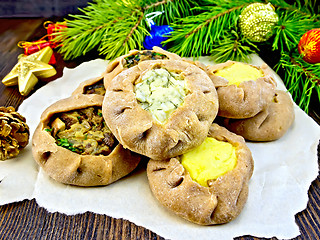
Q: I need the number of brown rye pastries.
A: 7